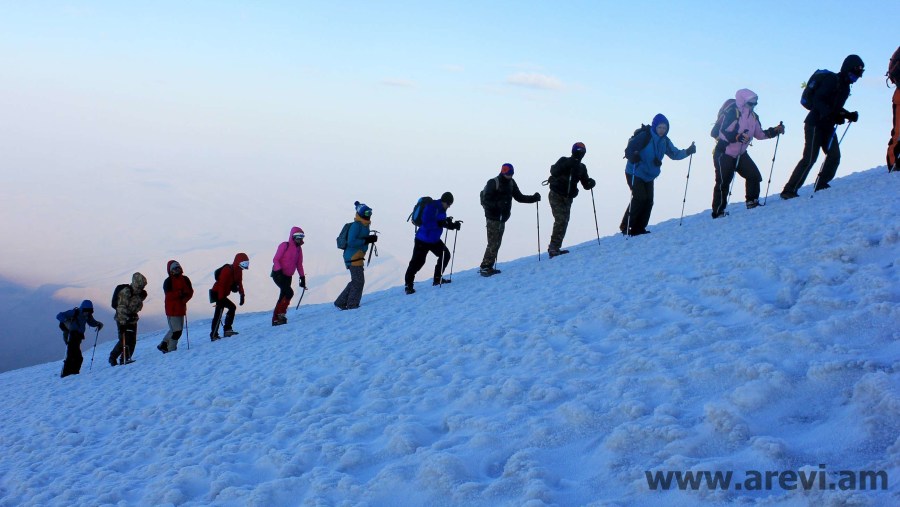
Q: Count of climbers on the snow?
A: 13